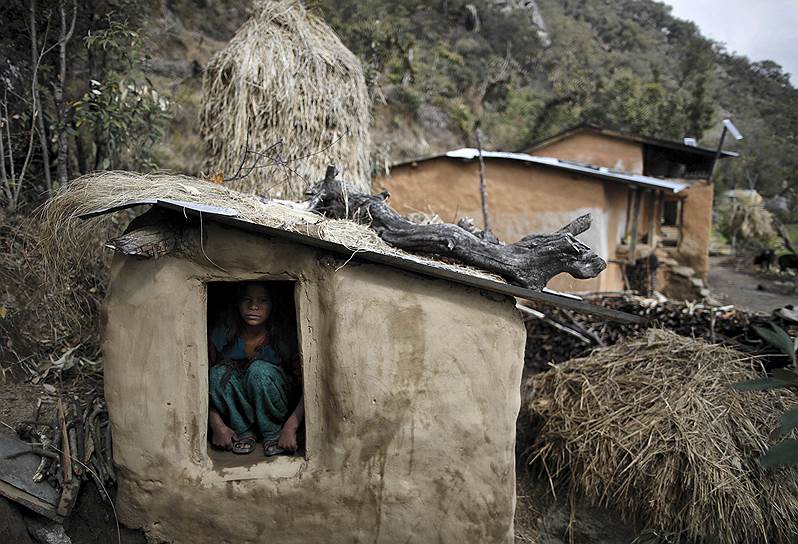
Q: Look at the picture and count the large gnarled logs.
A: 1